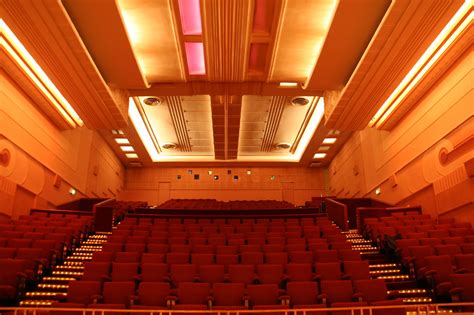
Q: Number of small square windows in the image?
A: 9